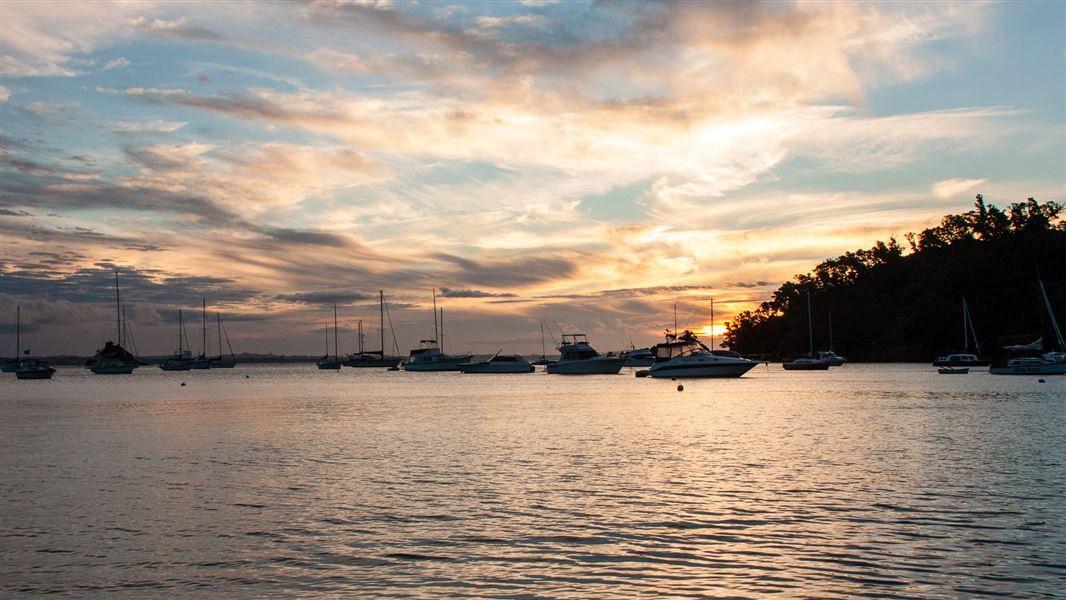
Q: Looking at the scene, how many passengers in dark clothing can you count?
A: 0